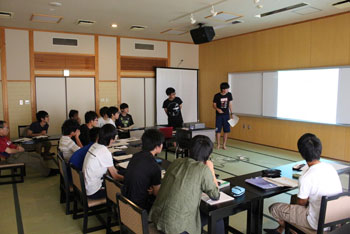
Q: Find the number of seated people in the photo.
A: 13